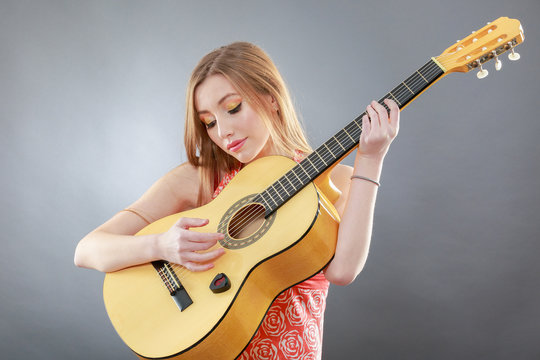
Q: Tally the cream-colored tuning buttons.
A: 3